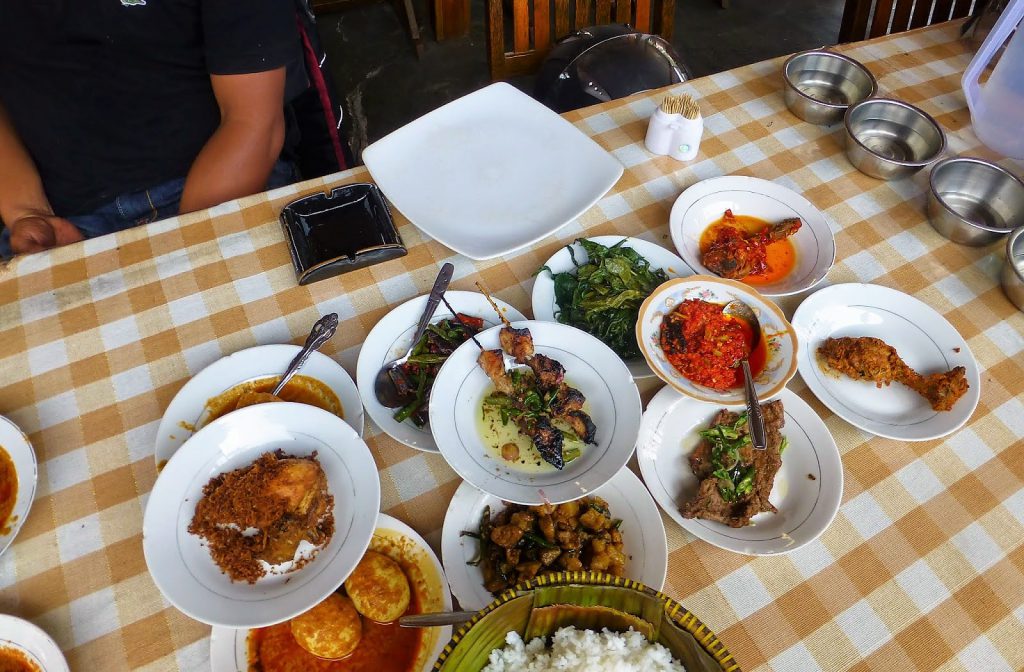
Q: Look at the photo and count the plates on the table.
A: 14